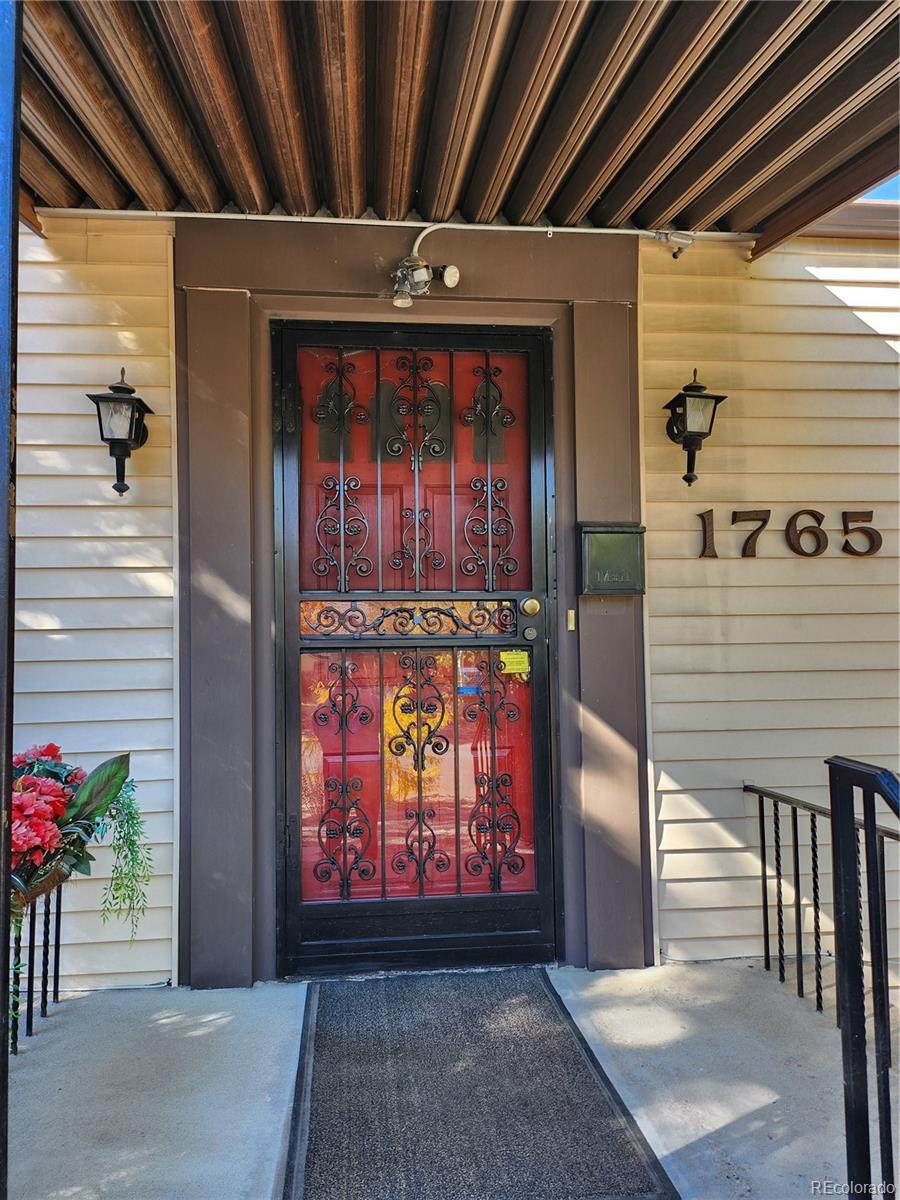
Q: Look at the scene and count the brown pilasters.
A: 2